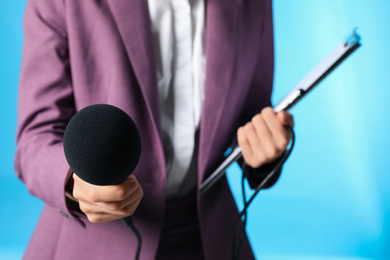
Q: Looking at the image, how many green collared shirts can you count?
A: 0